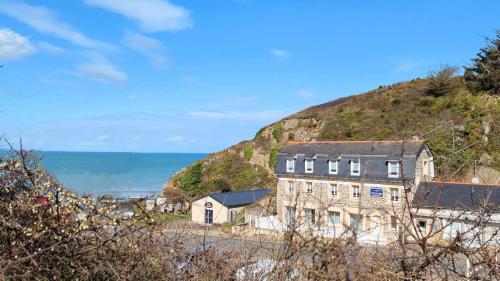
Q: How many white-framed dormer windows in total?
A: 5